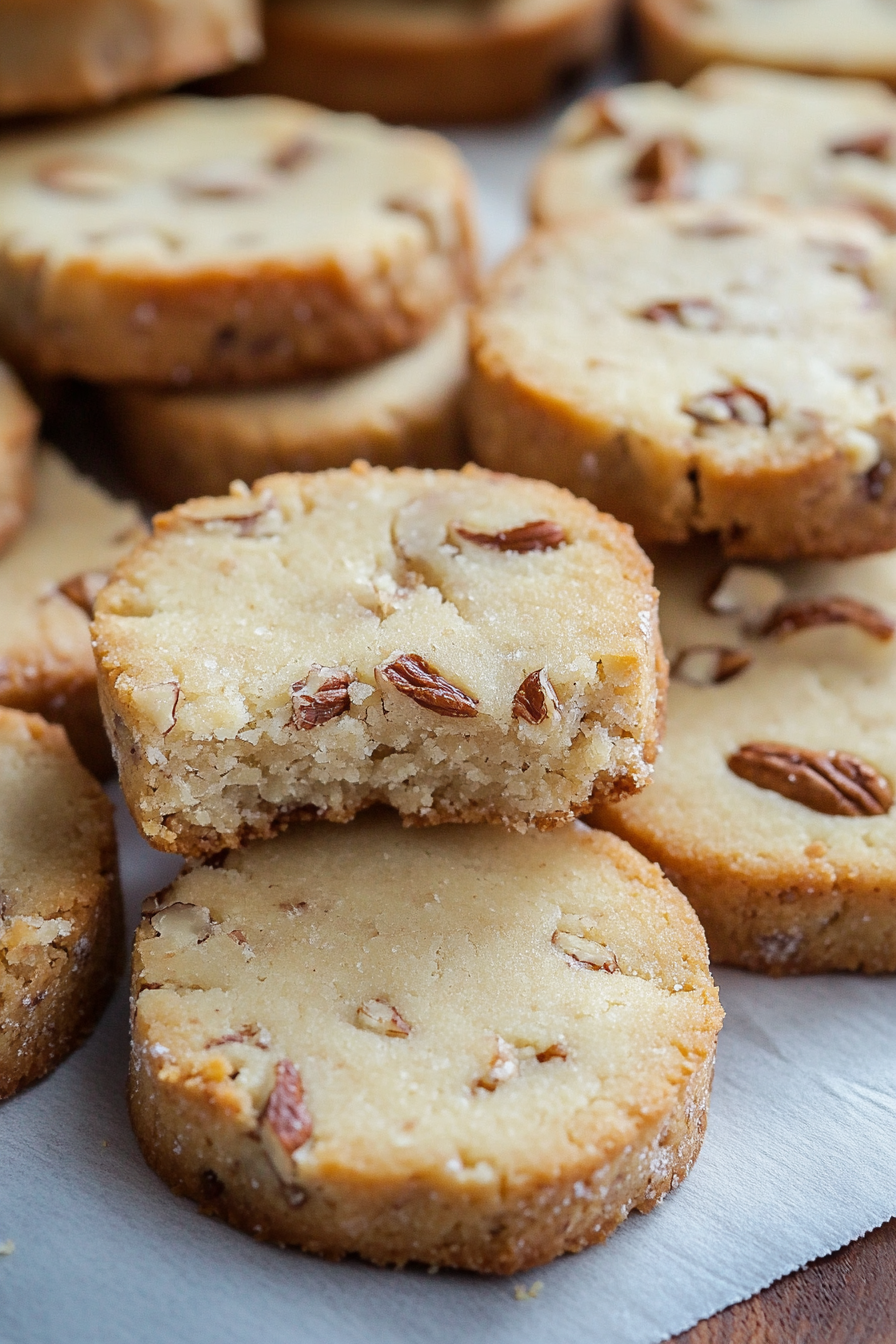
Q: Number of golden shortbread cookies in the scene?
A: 13